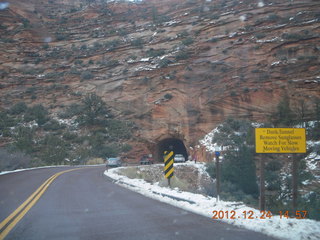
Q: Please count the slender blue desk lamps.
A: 0